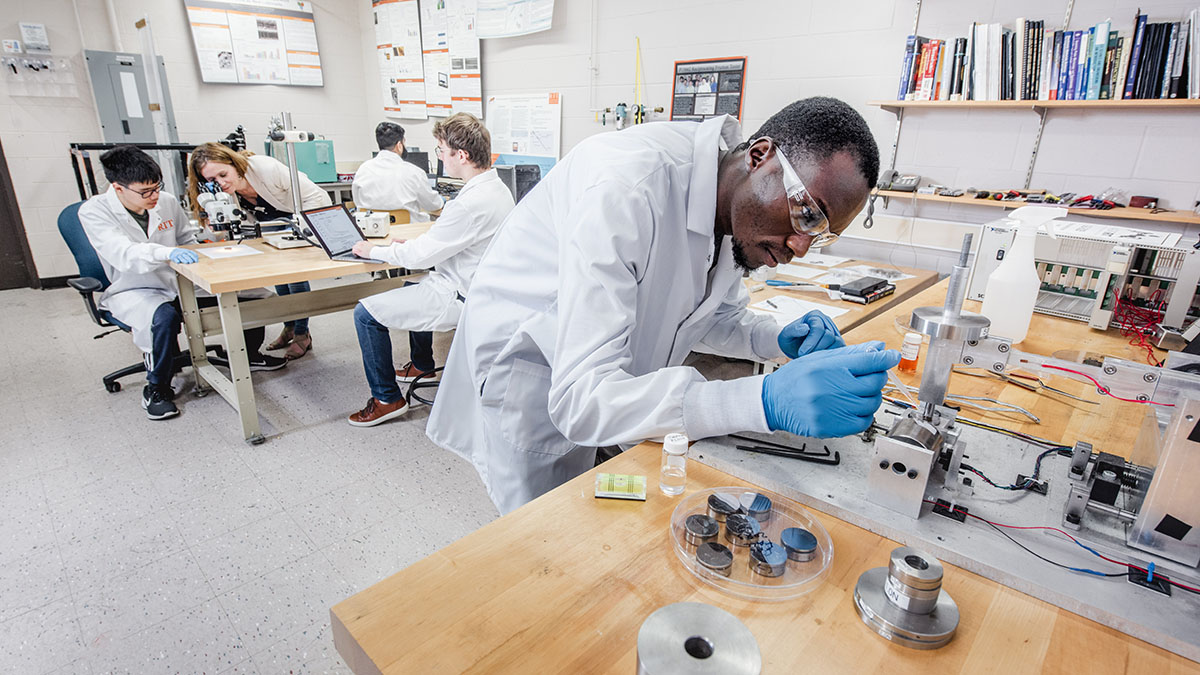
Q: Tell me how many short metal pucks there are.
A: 7